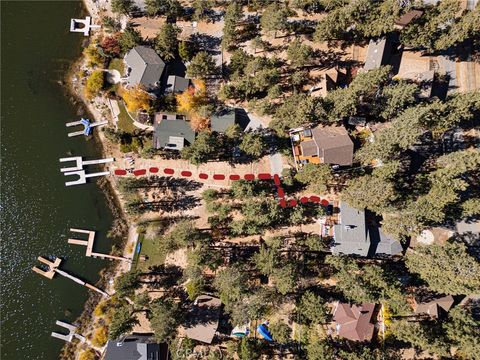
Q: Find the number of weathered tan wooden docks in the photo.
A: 2